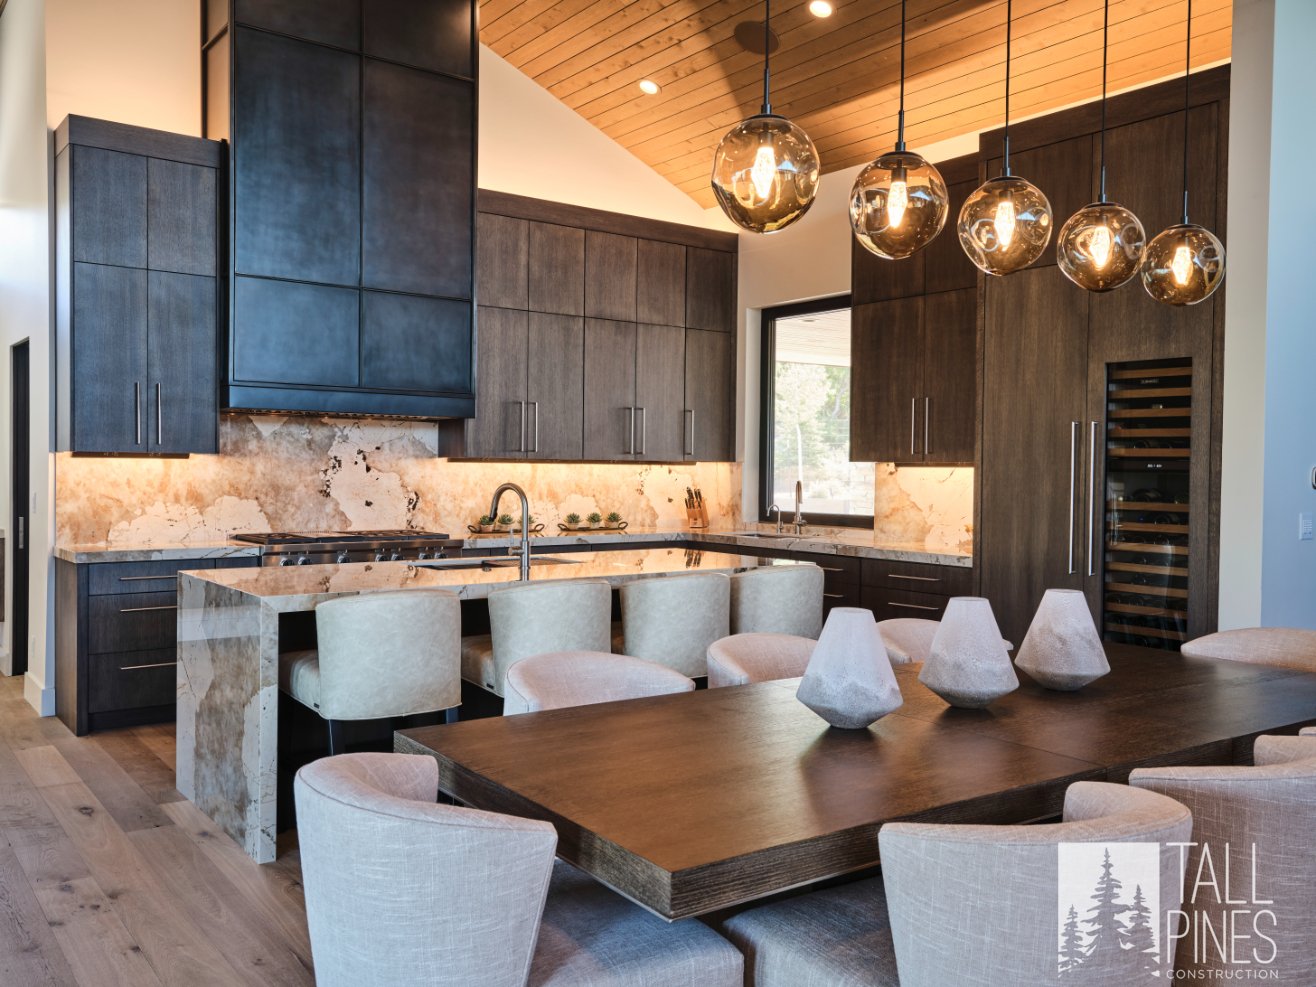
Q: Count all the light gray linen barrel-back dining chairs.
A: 8